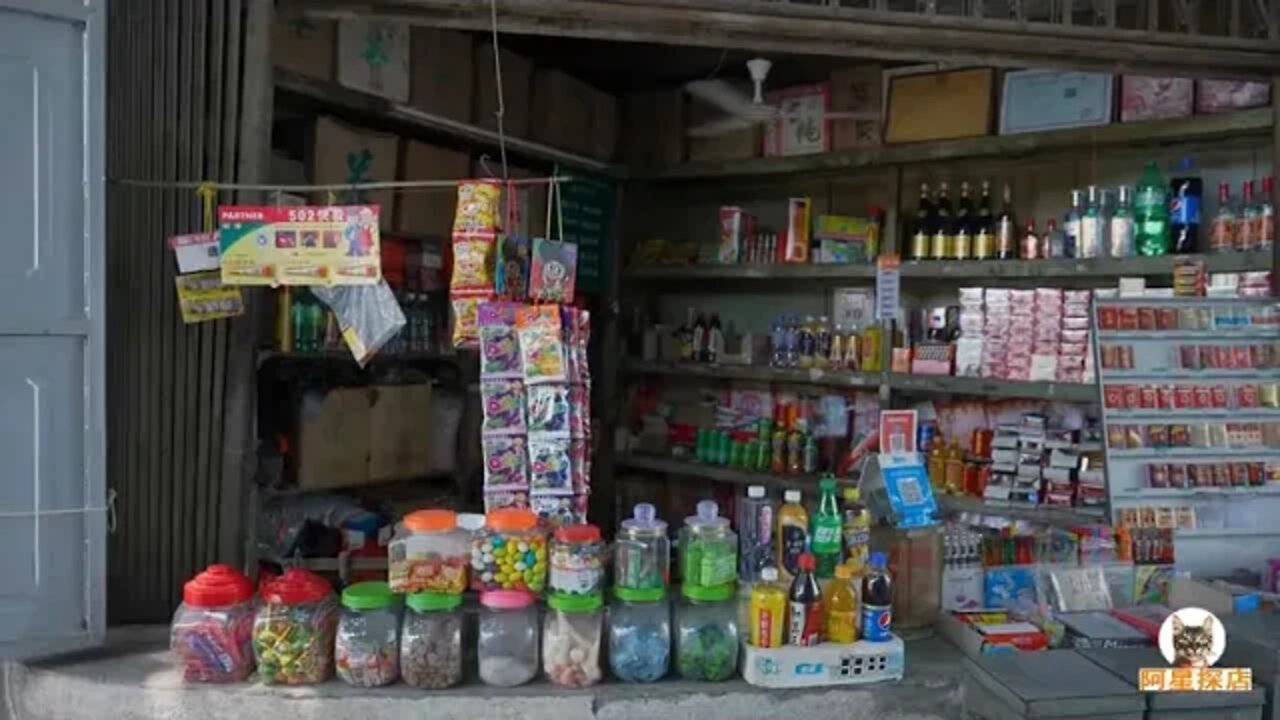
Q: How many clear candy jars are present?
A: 13